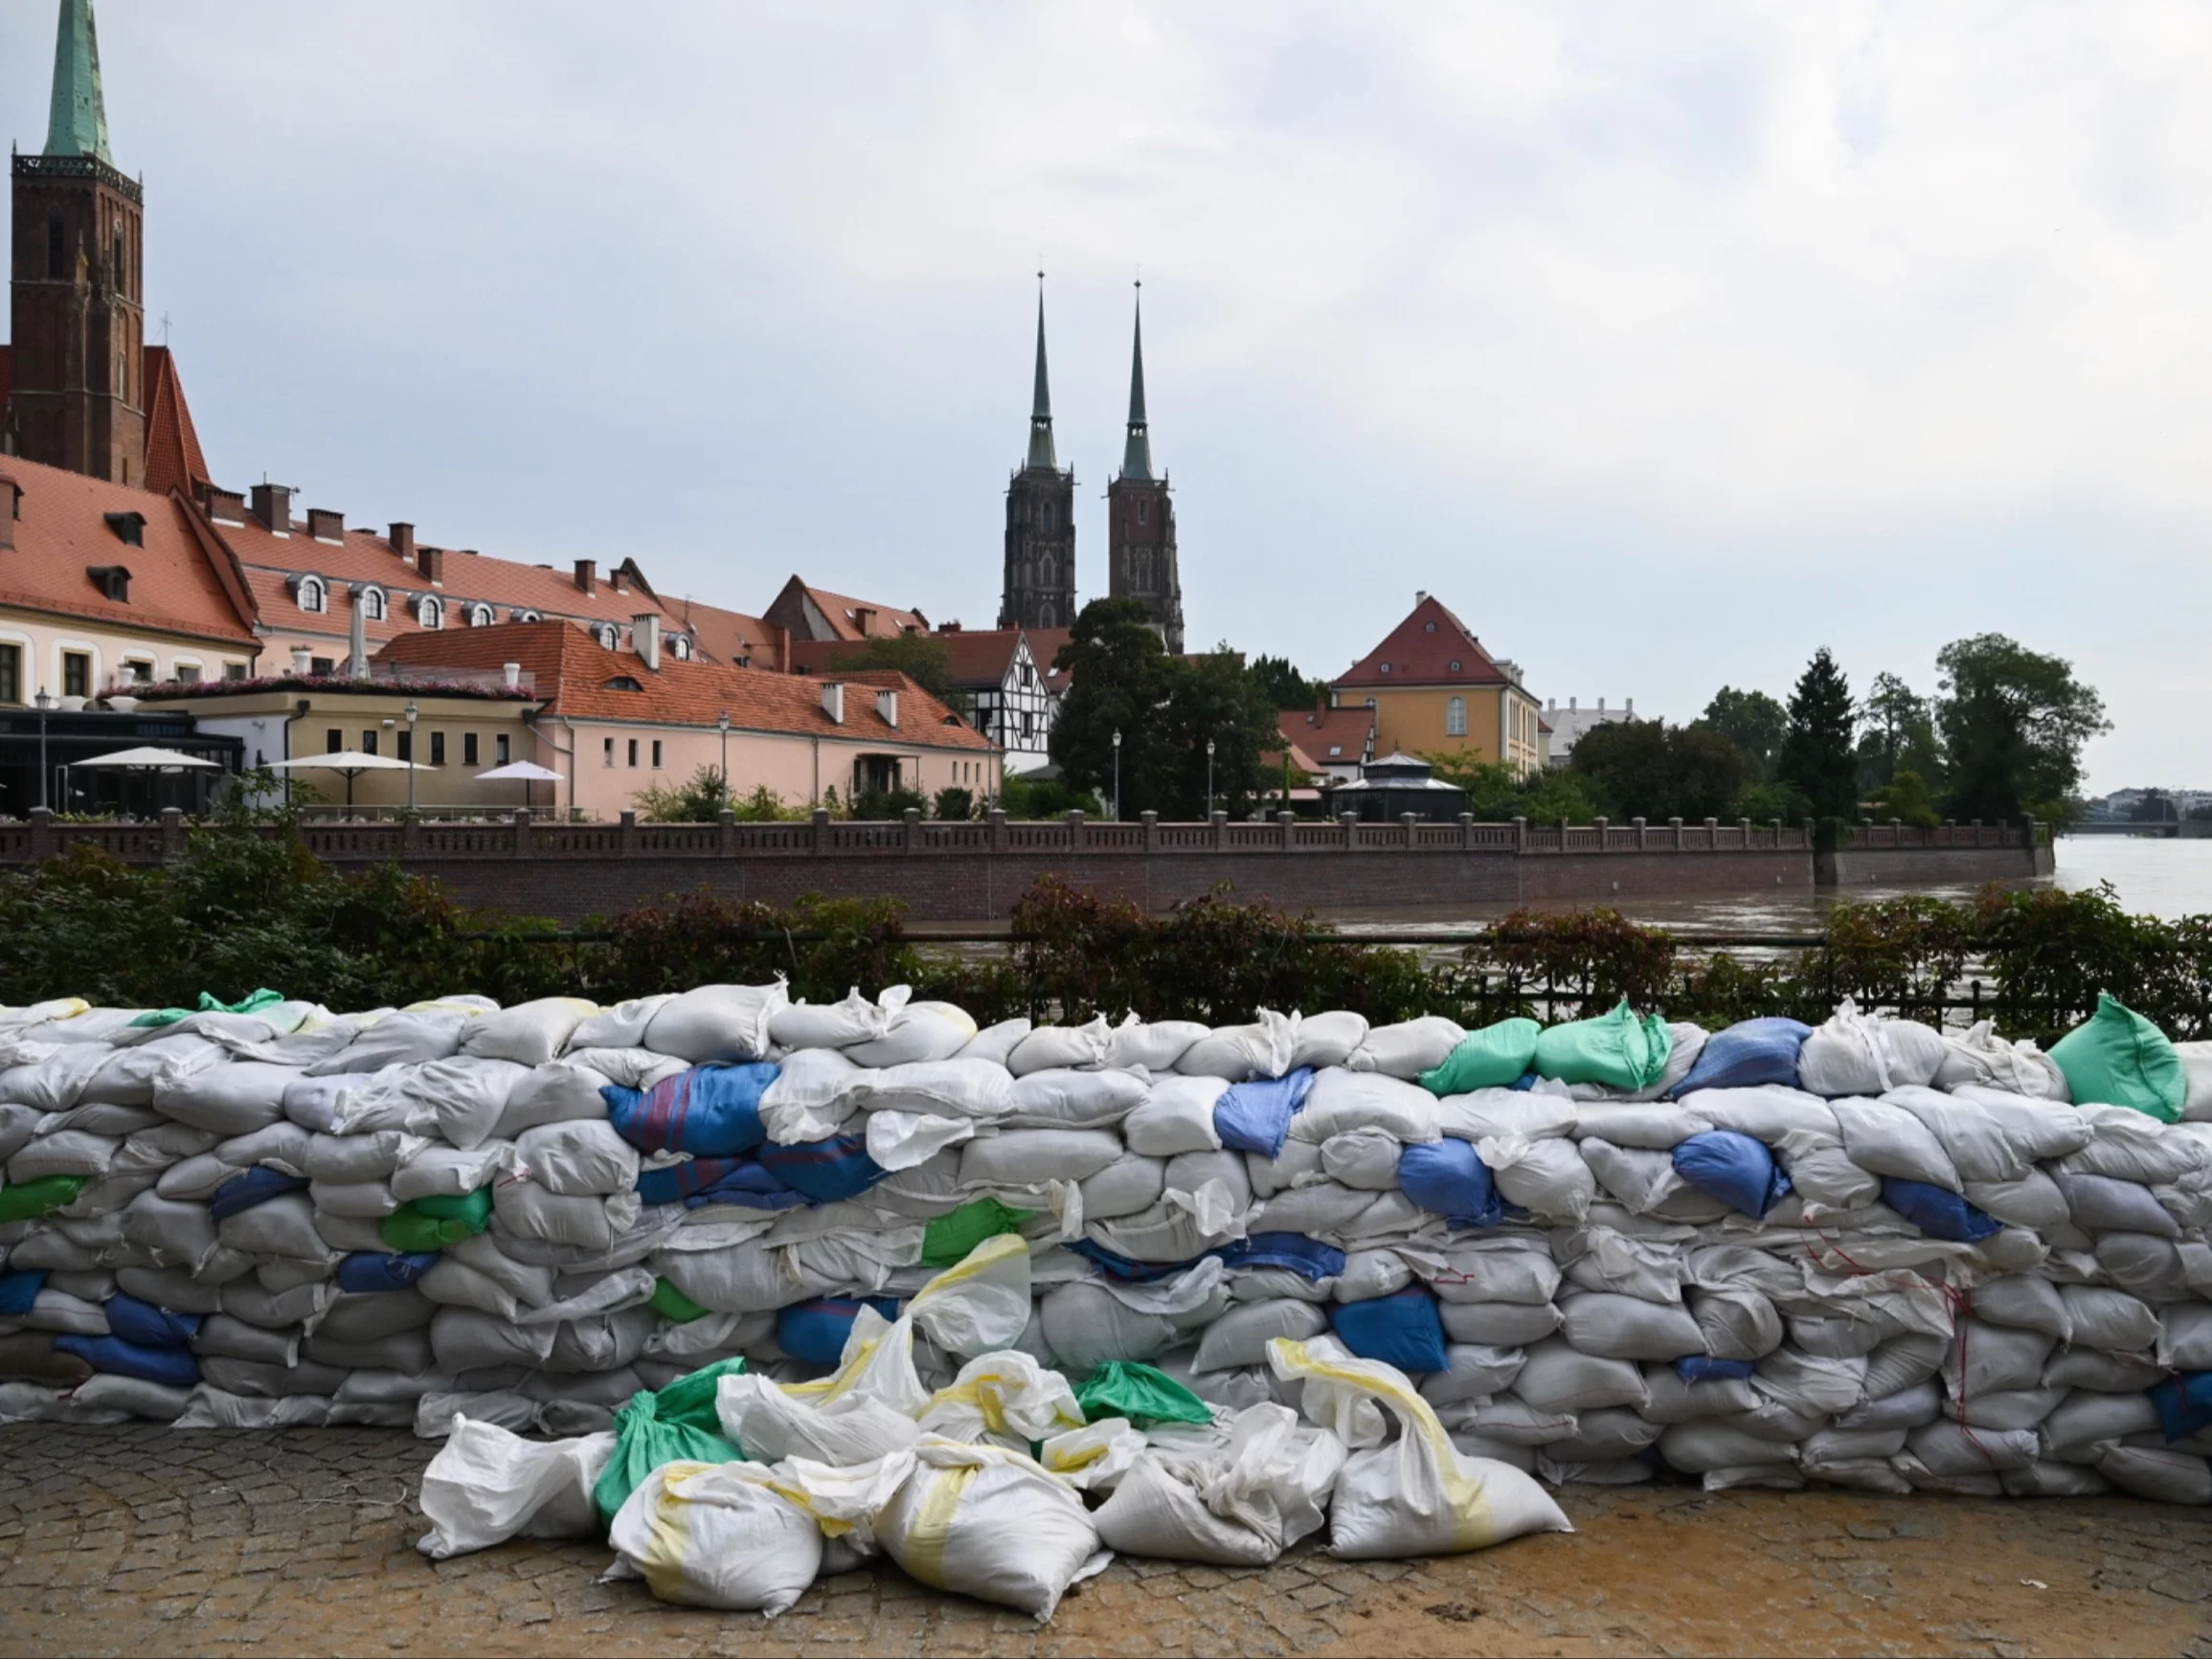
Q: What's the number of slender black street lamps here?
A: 6